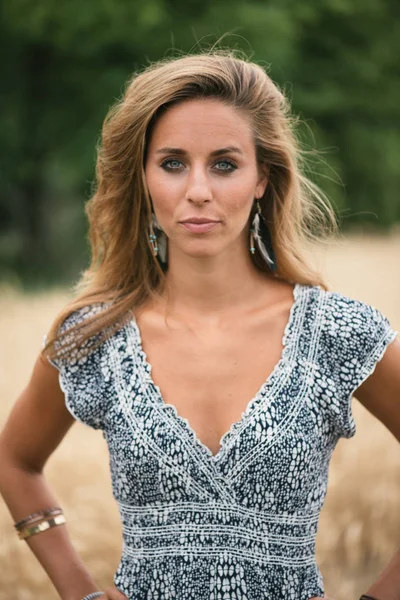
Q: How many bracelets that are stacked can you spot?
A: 2